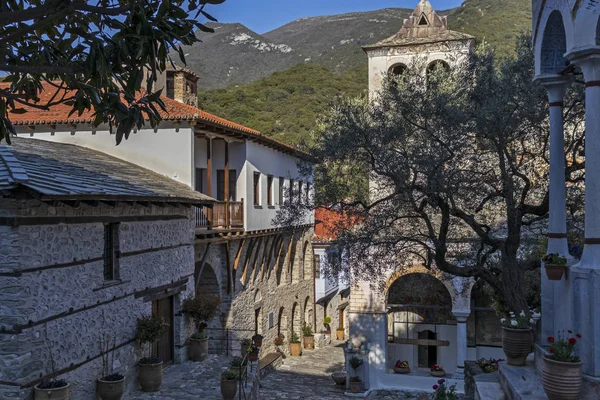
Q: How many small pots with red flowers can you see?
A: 2